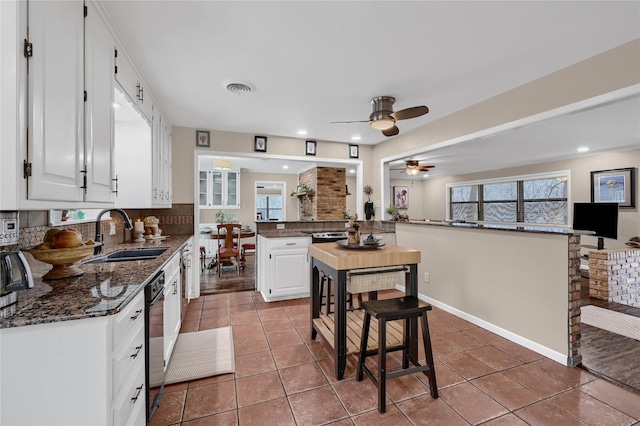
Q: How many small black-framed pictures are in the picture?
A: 4